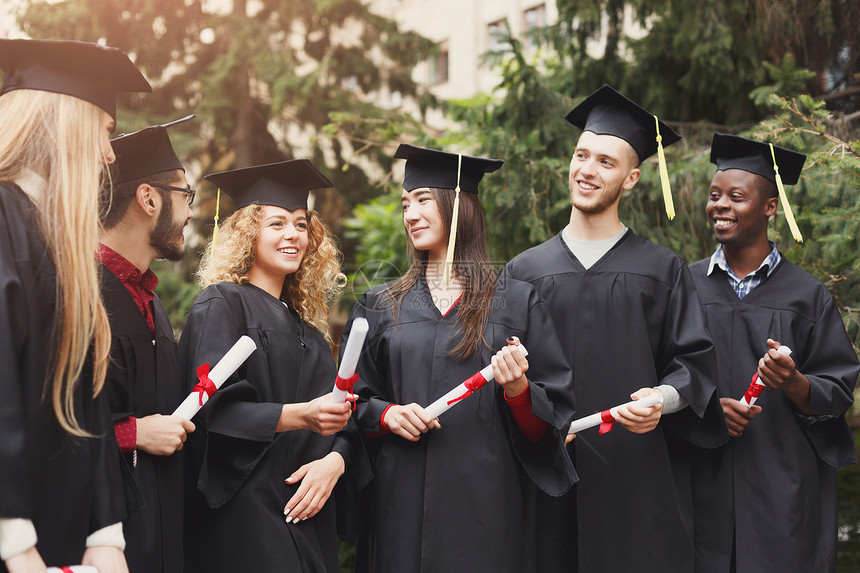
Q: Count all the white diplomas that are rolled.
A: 6